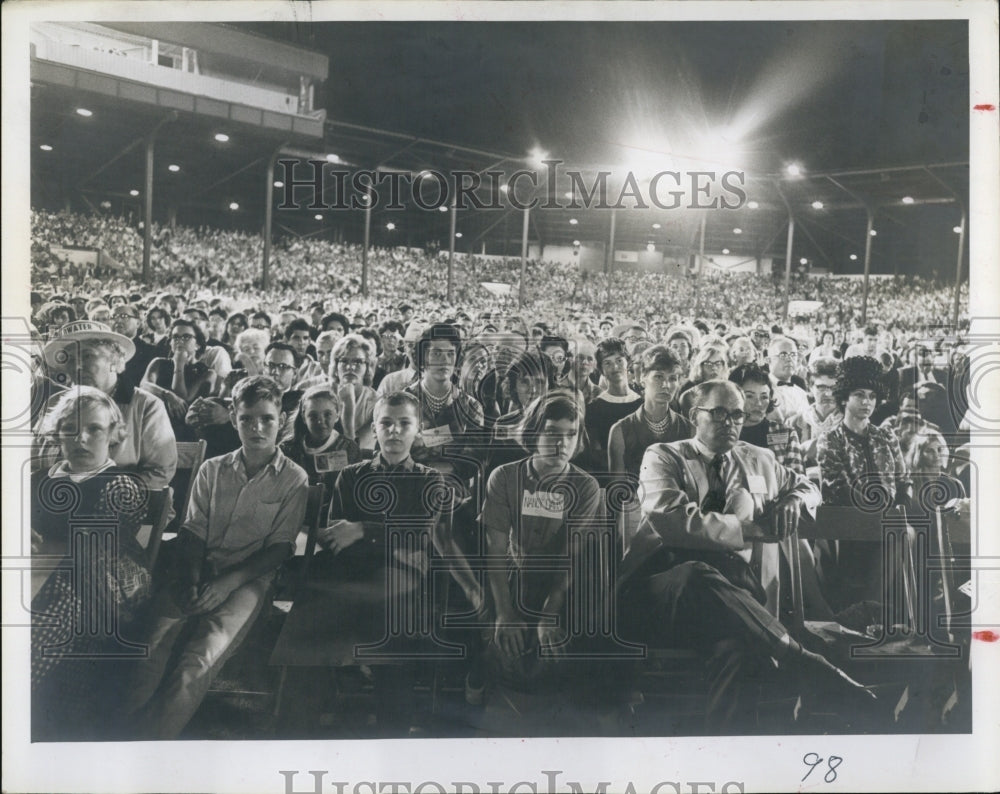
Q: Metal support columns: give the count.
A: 10